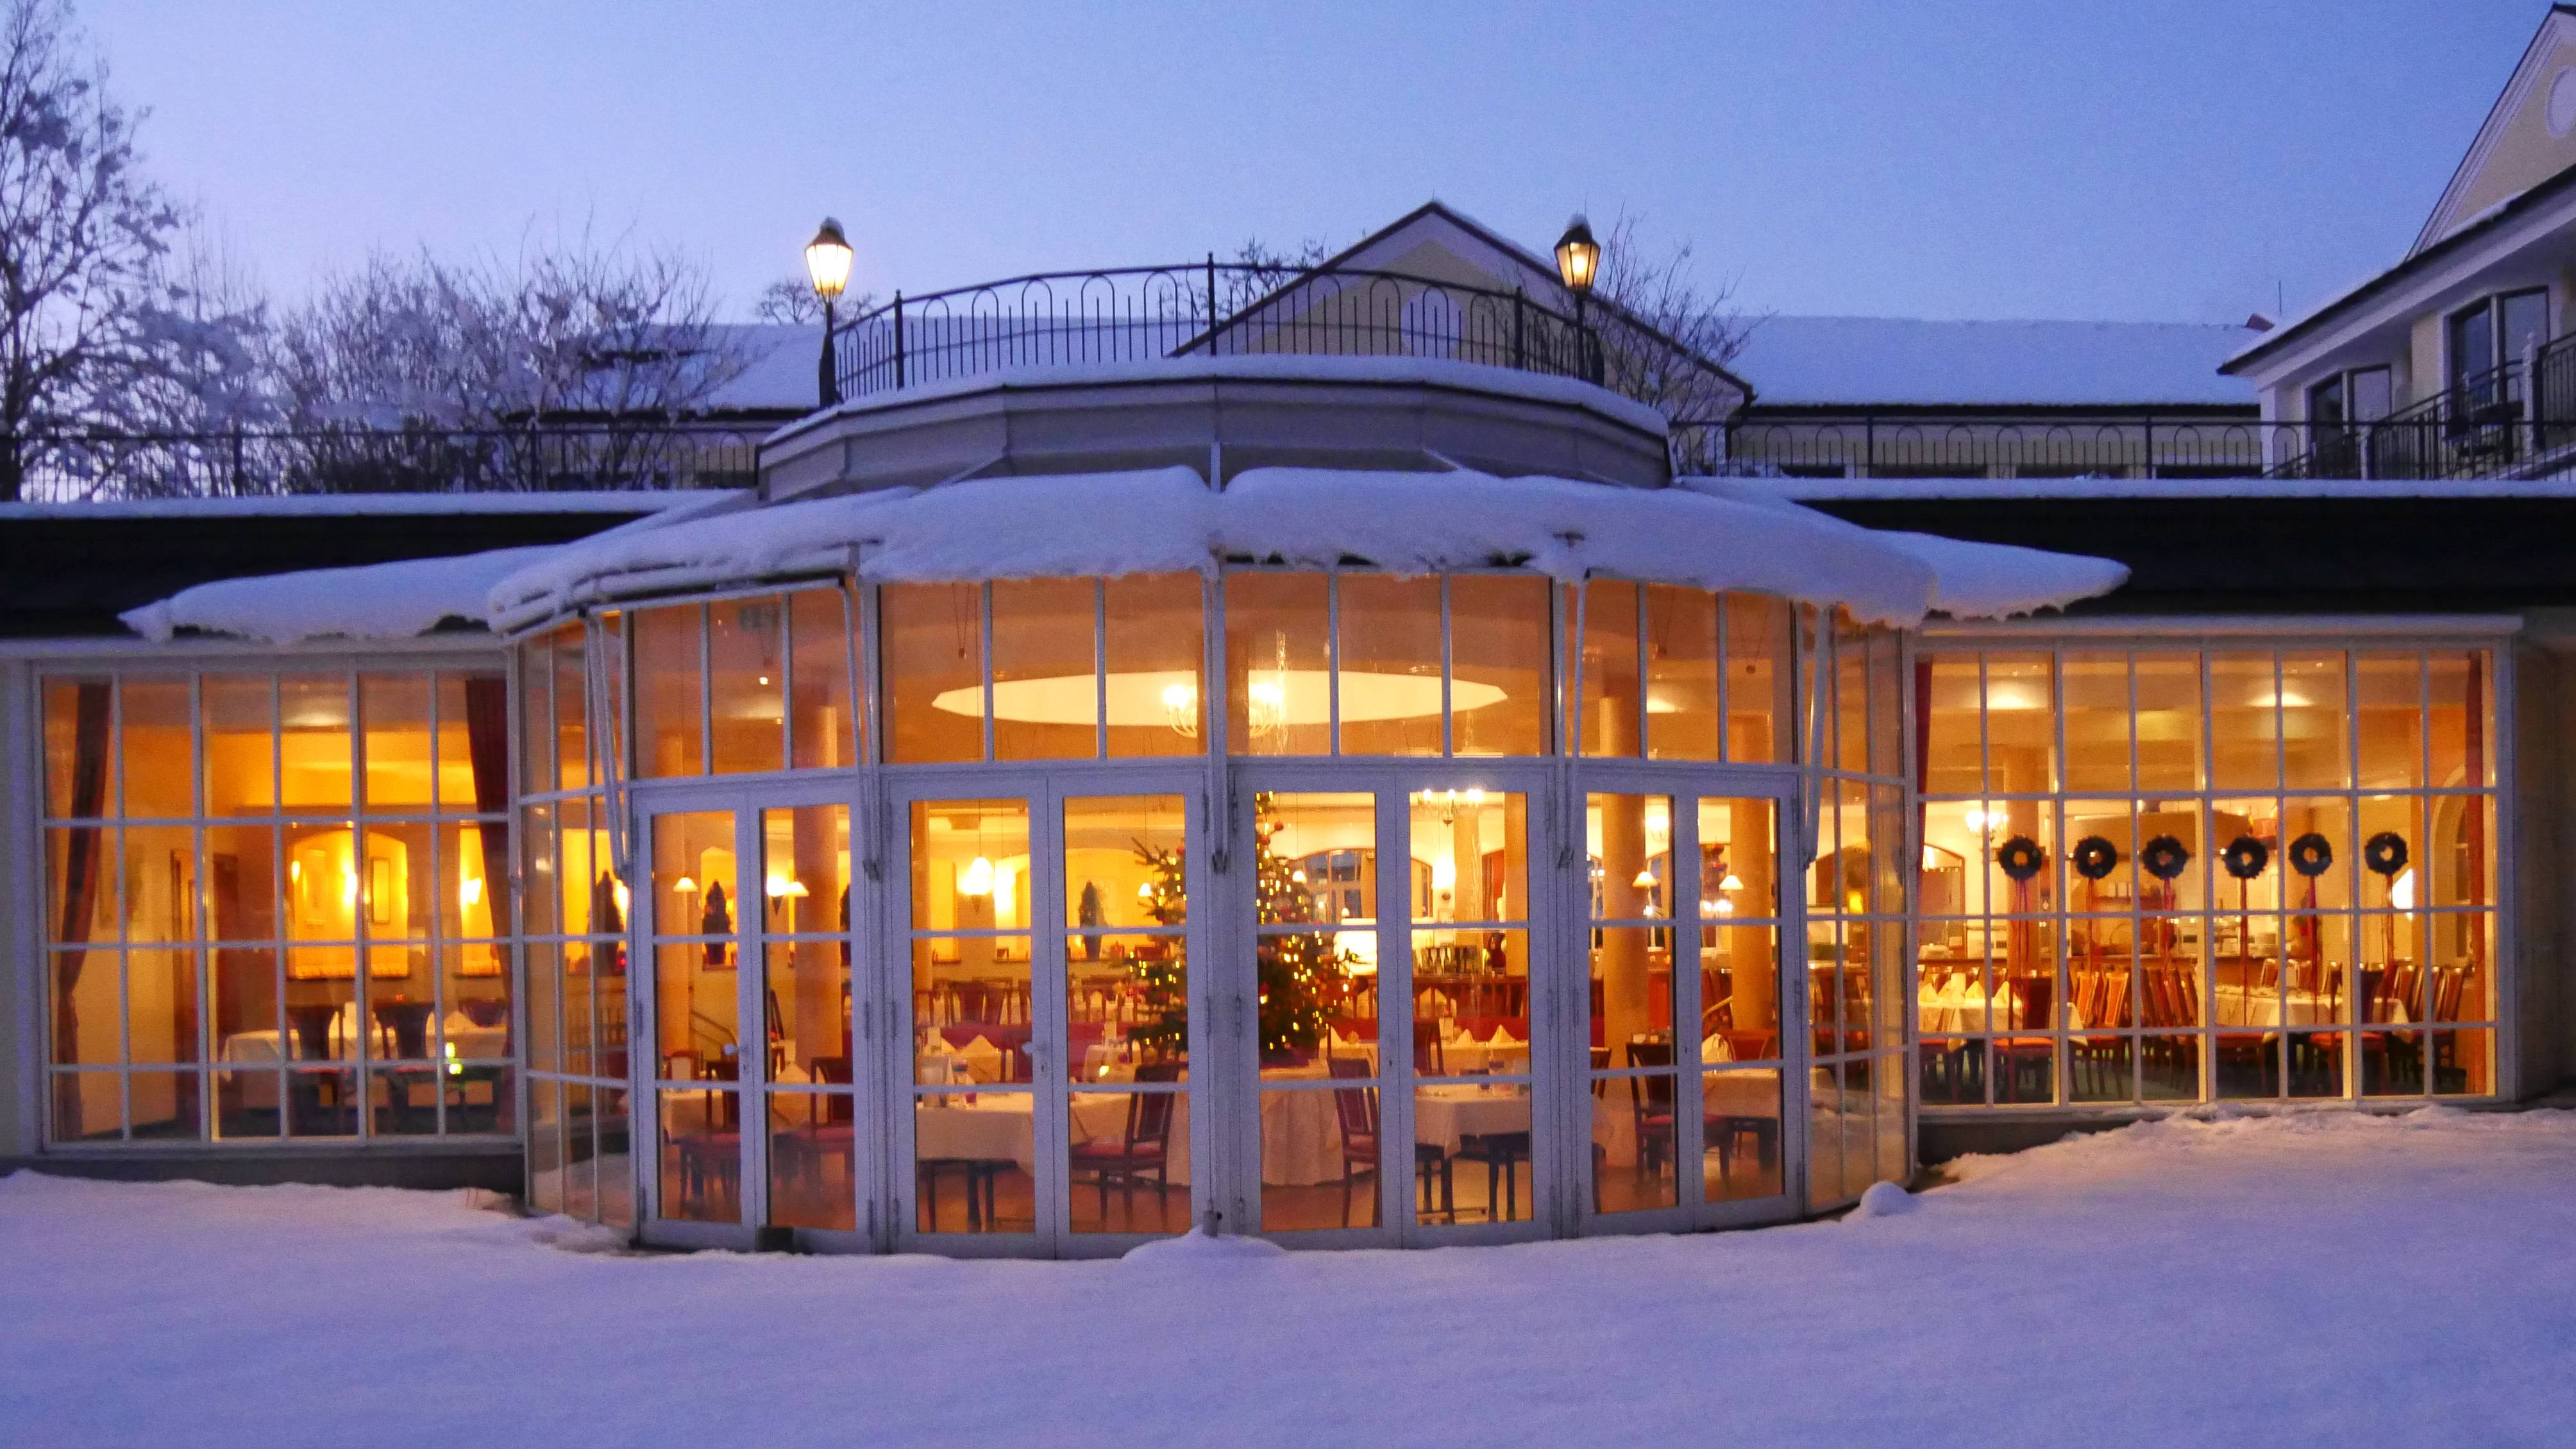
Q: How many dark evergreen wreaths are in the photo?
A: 6